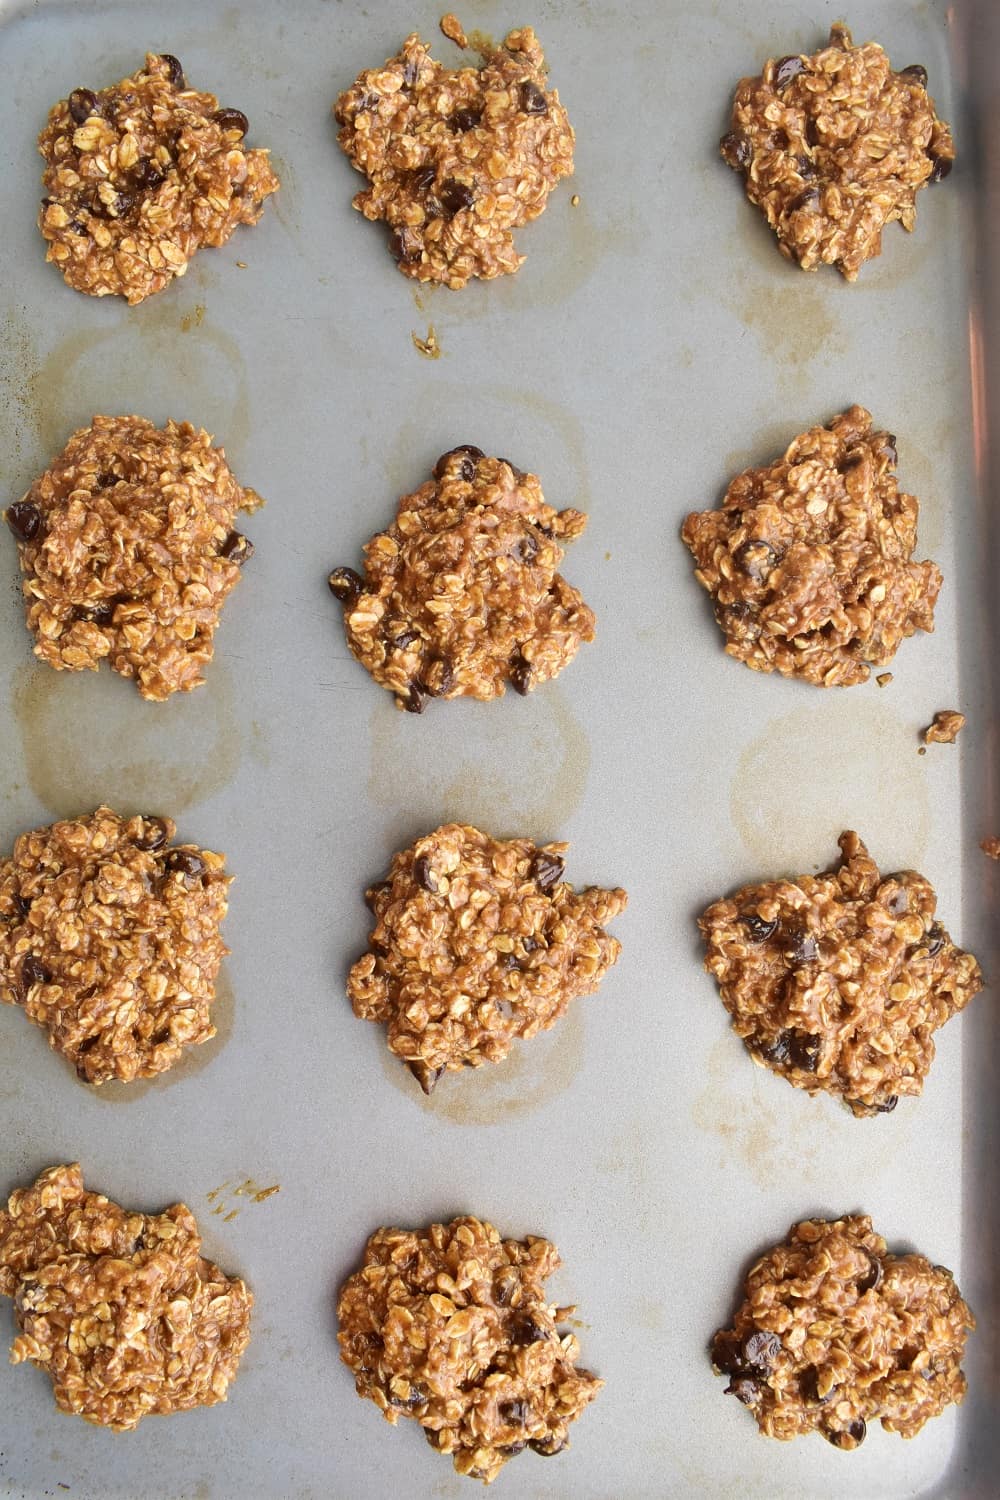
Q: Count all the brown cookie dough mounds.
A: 12